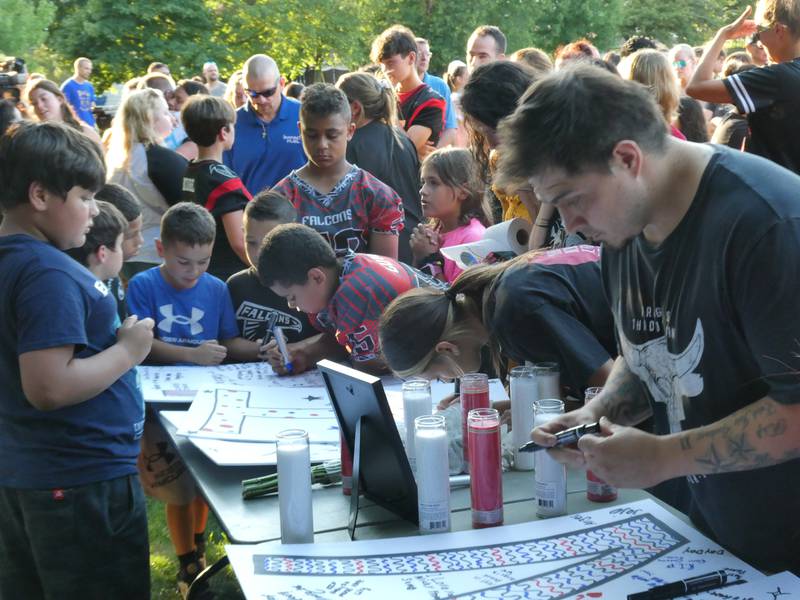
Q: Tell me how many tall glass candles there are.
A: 10